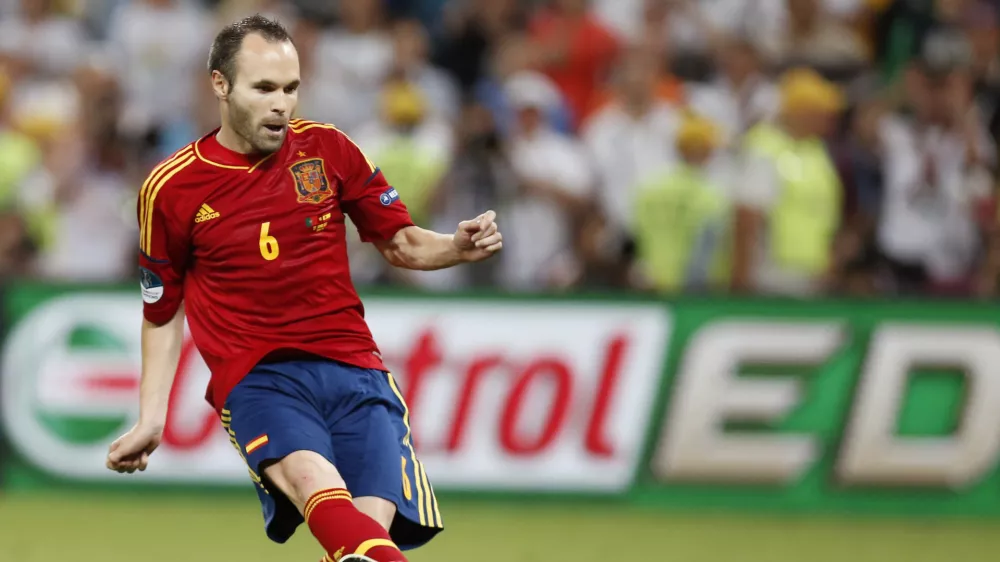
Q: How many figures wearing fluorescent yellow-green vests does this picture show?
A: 4